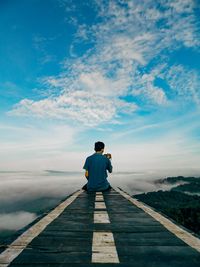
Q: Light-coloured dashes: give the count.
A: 5